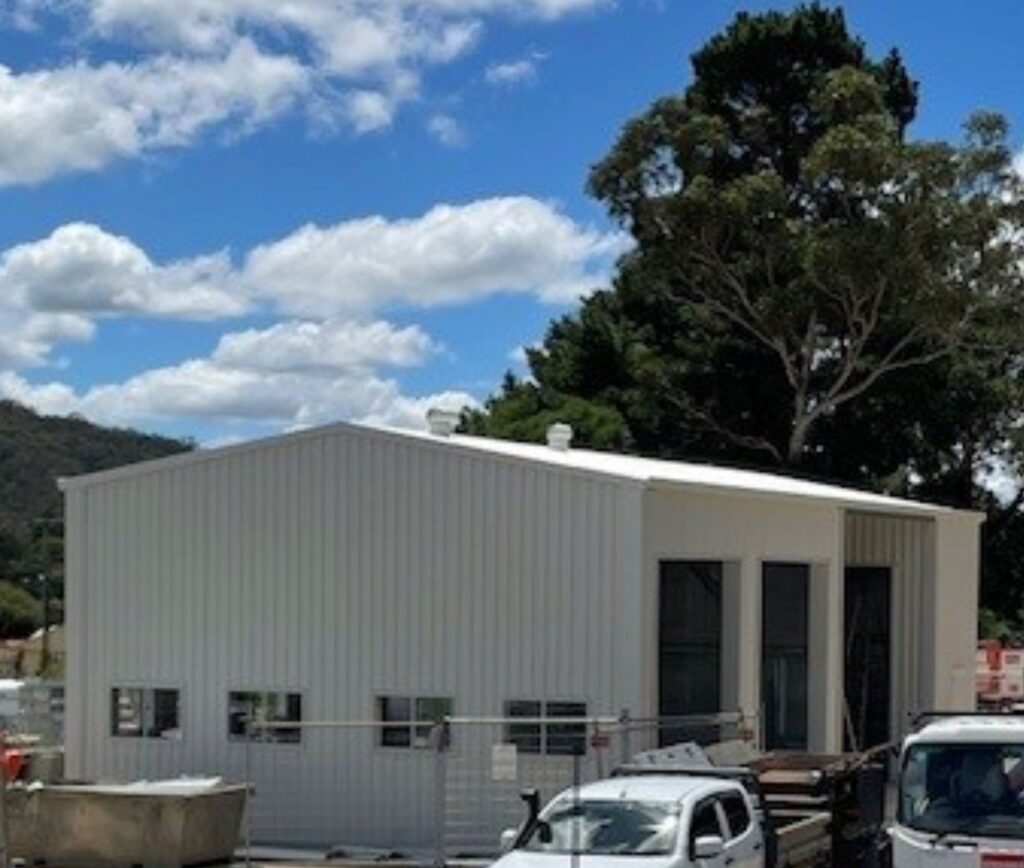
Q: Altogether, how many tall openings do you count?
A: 3